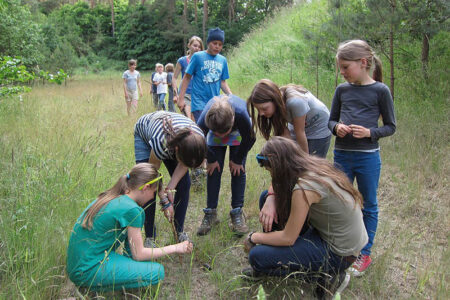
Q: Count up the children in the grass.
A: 12